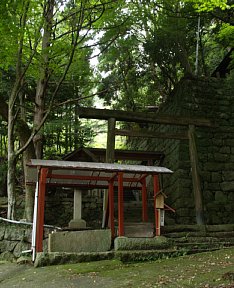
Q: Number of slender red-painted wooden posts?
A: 5